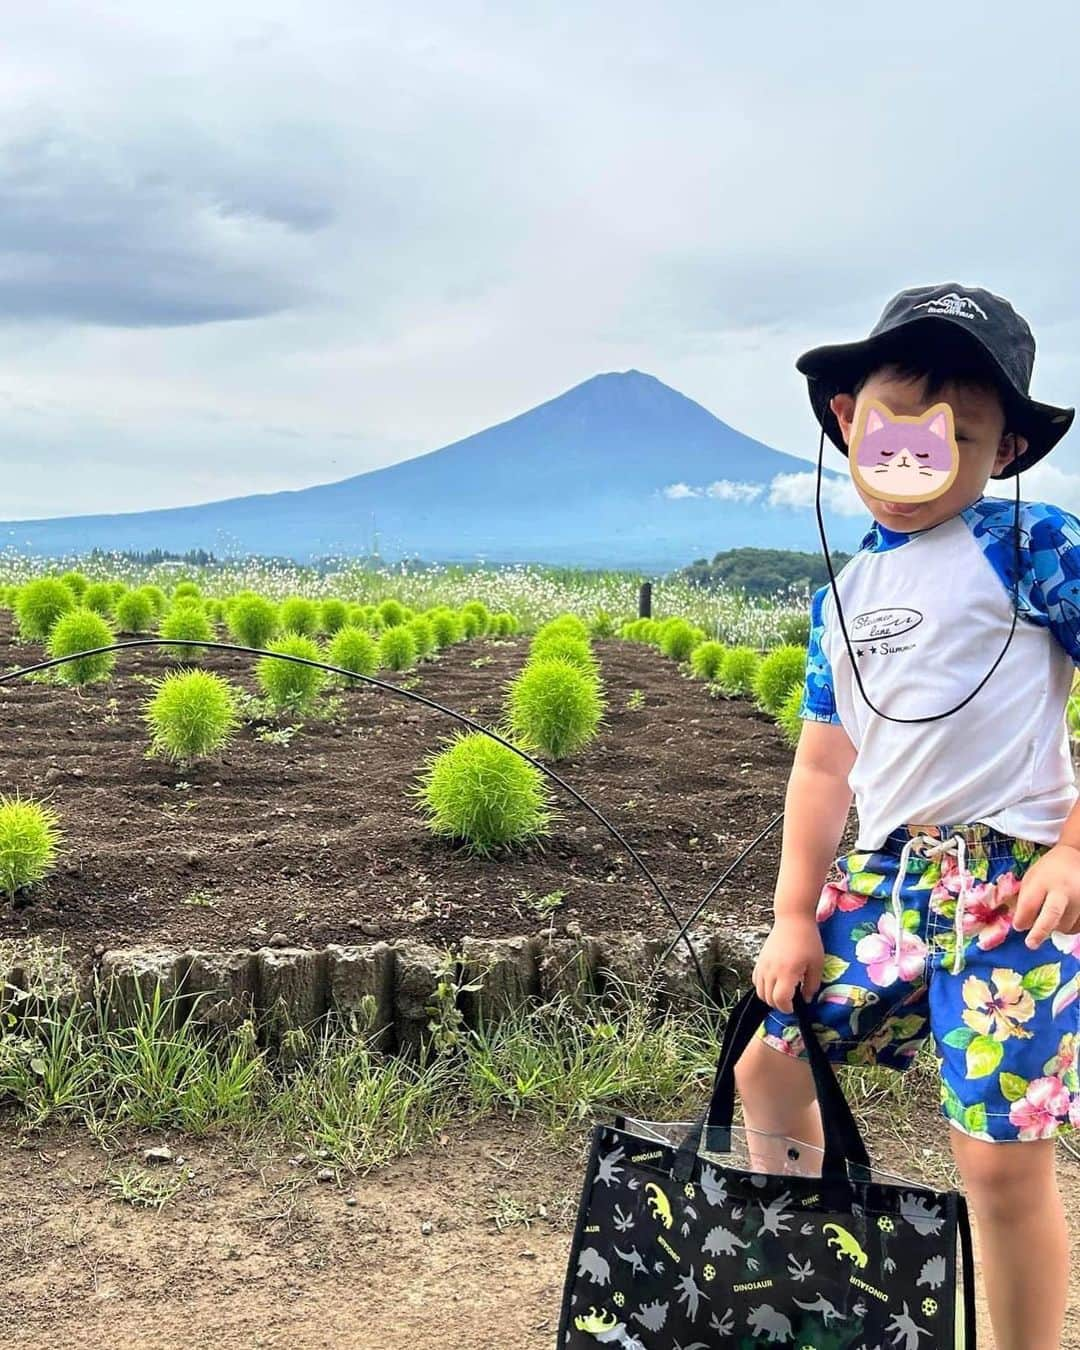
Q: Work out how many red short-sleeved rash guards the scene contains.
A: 0